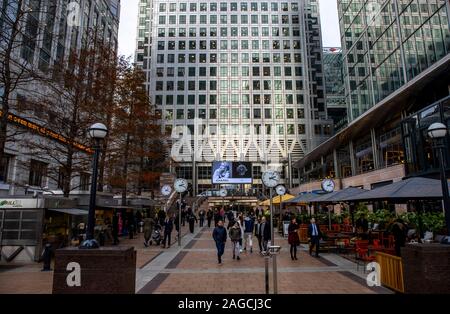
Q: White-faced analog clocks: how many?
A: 6